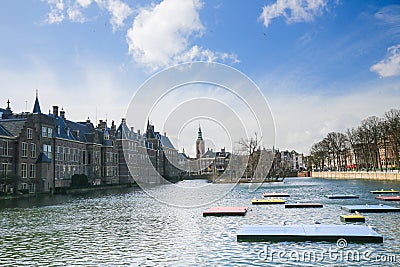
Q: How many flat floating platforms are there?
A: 10